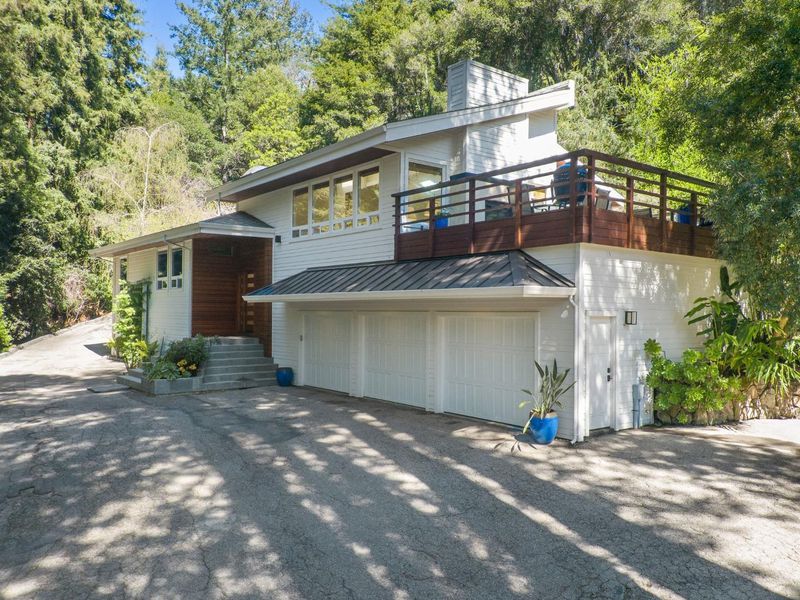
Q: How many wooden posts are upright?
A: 9